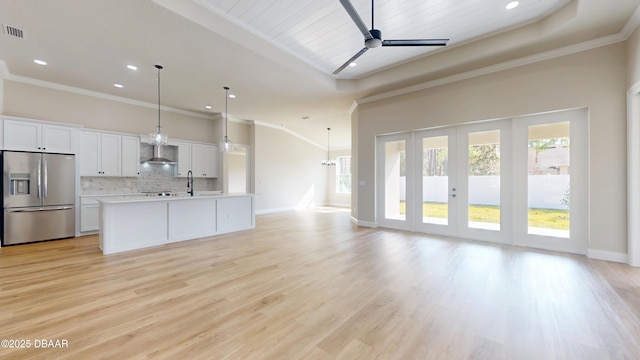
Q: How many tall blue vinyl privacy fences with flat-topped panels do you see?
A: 0